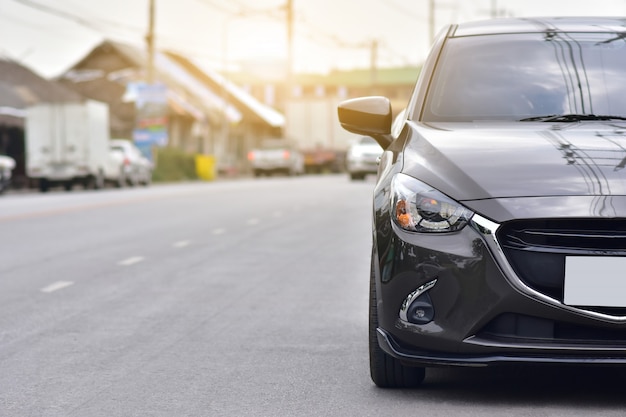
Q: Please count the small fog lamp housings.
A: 1